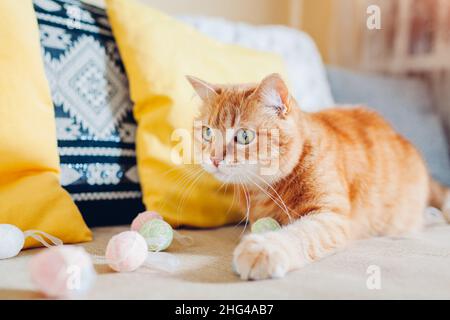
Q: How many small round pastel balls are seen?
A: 6